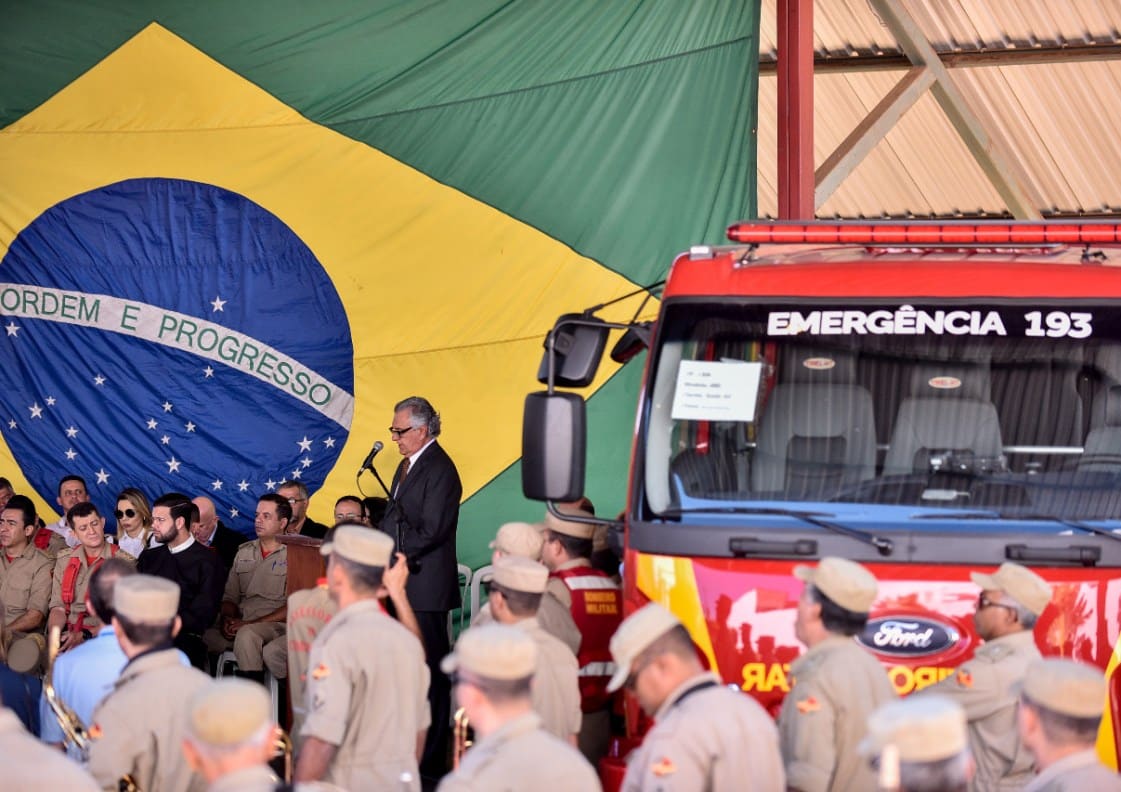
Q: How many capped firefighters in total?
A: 12